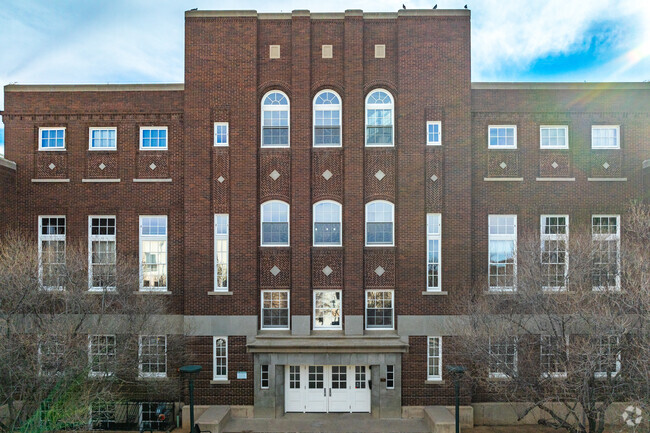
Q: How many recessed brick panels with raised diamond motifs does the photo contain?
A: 14